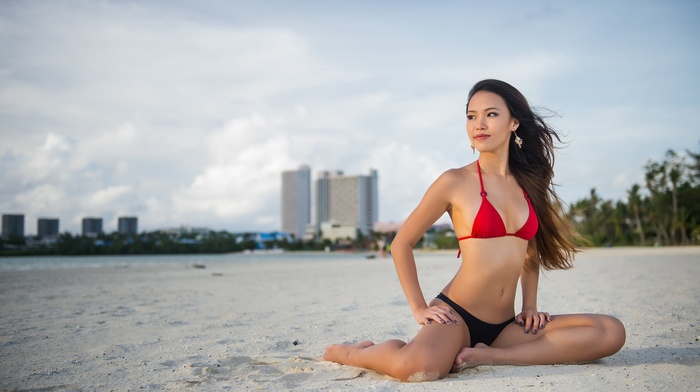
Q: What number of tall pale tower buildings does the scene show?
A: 2